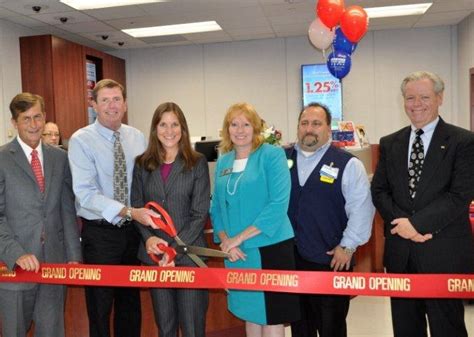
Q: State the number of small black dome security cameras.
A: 4